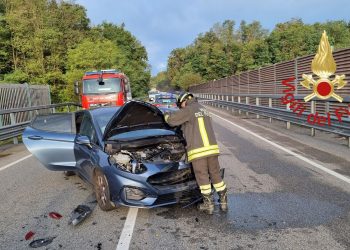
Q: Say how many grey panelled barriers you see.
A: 1